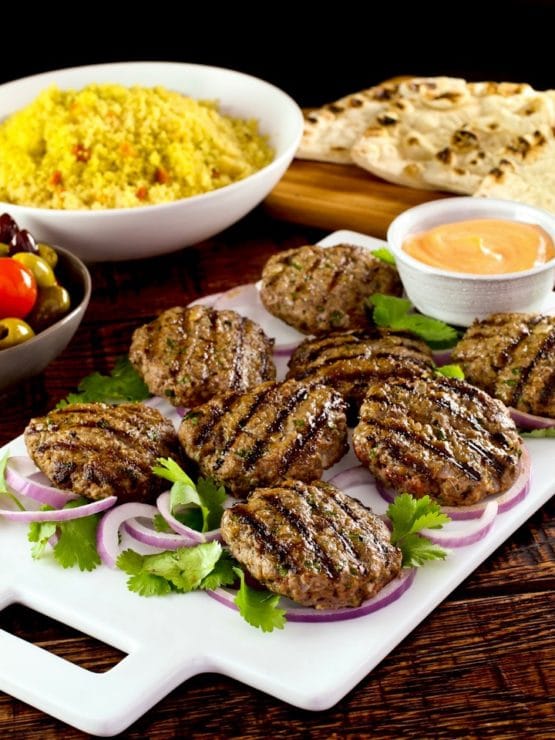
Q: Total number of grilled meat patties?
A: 8